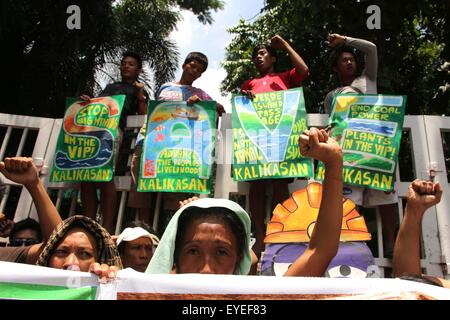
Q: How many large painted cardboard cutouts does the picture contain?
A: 1